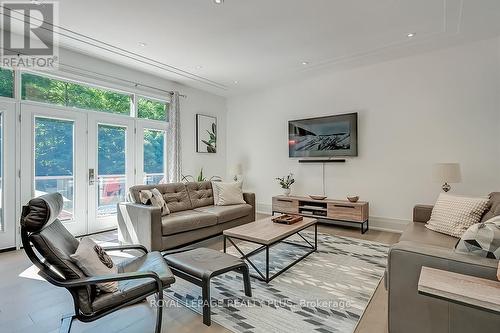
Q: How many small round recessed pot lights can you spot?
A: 6